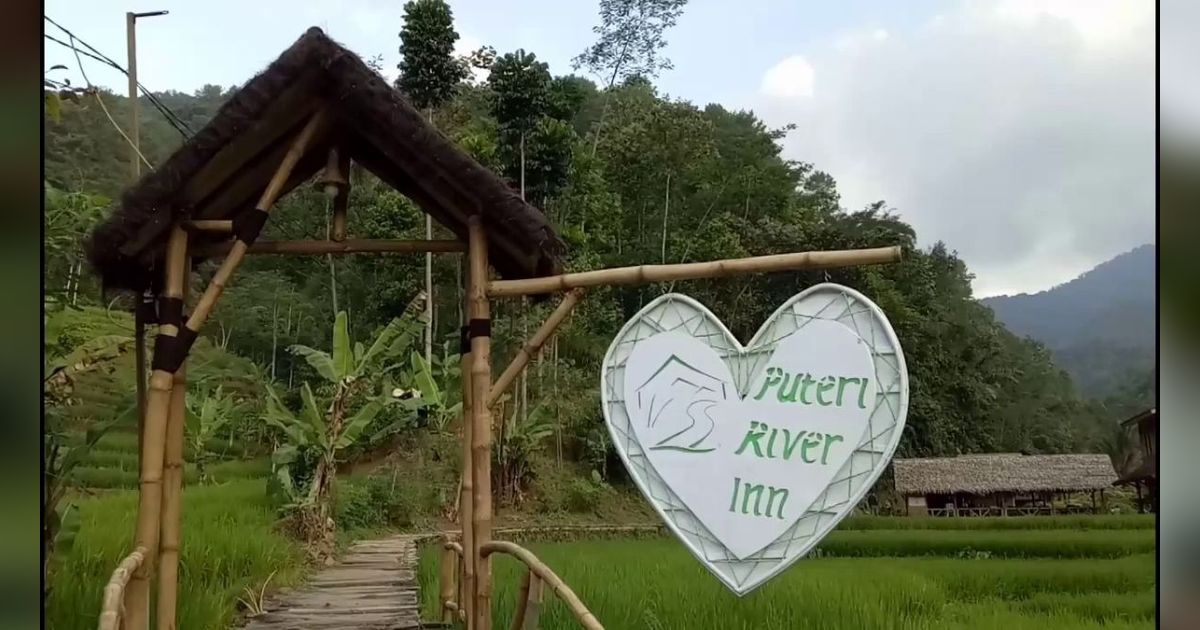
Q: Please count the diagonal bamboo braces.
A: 2